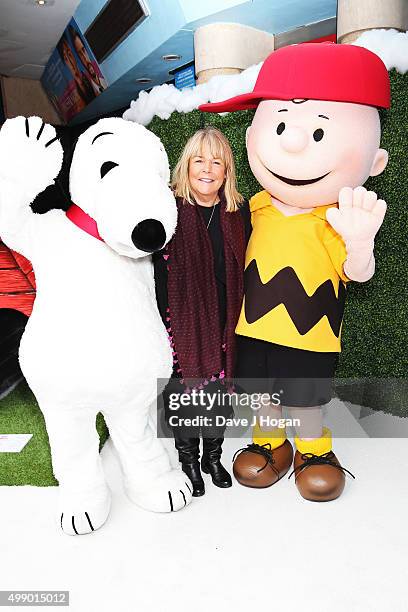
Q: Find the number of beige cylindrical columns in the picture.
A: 2